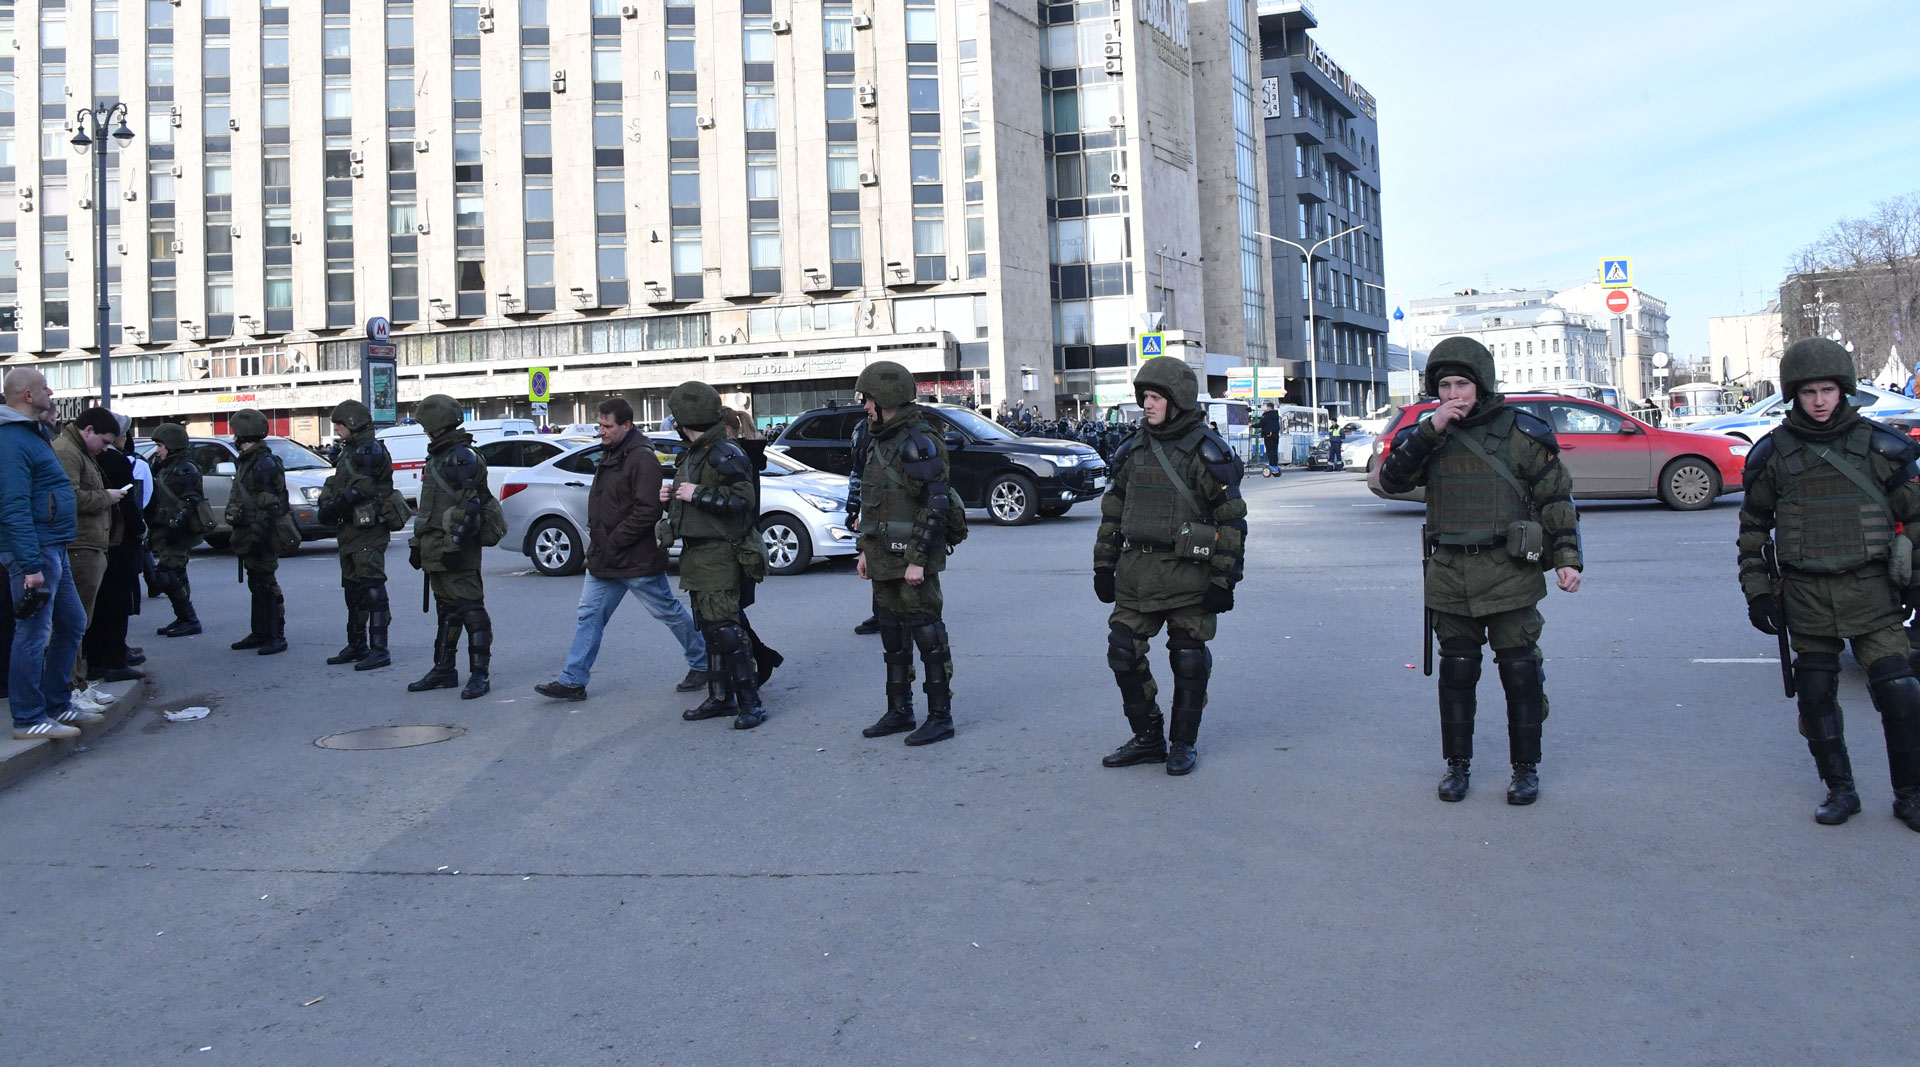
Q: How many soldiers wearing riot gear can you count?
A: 9